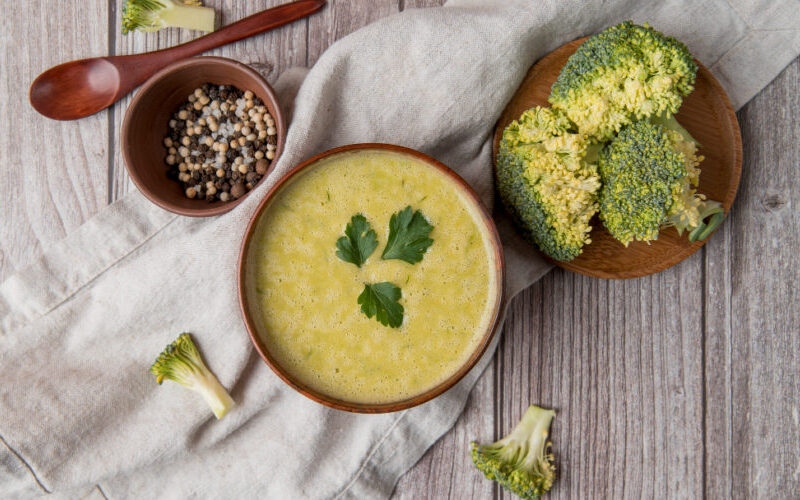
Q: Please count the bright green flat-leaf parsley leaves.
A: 3